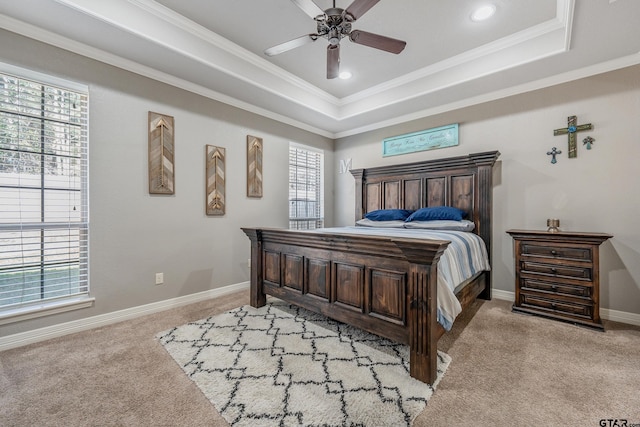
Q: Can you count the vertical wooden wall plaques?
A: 3